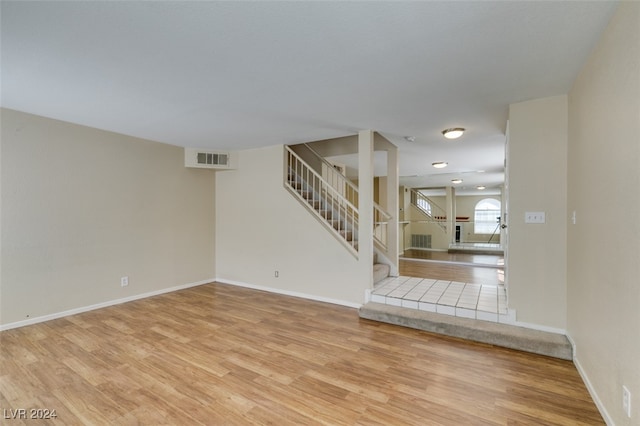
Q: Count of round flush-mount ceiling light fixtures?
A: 4